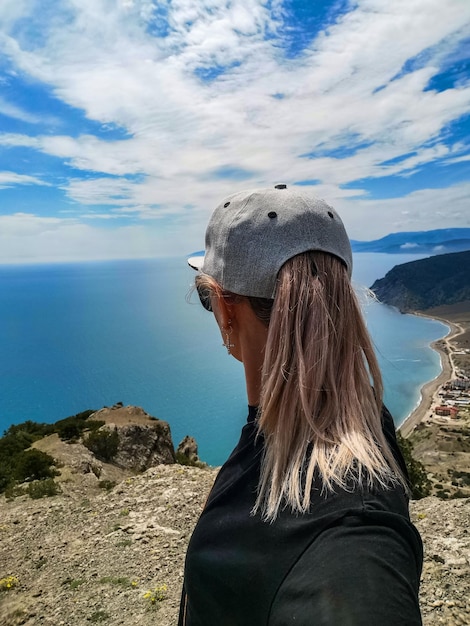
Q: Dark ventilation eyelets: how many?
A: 3